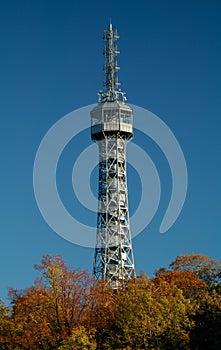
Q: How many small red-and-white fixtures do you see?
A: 2